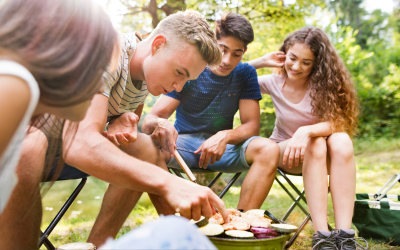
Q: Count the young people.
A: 4